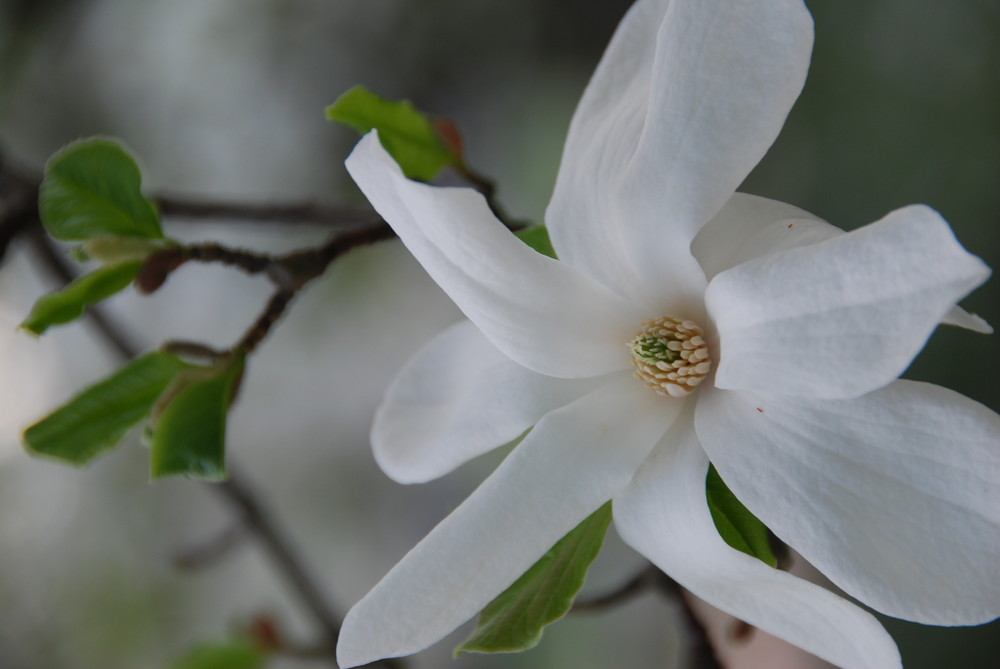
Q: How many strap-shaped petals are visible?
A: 8